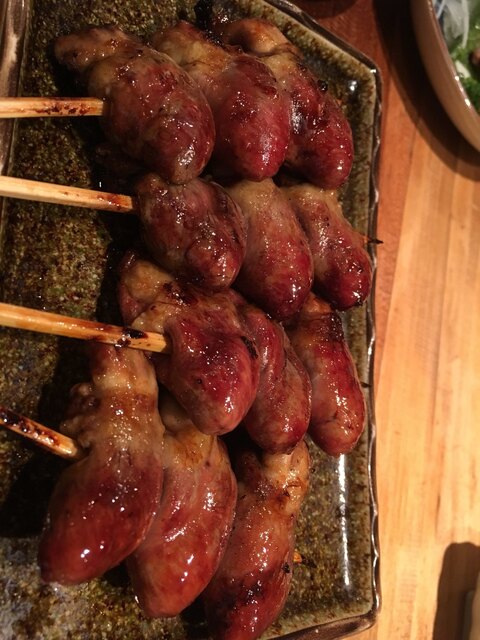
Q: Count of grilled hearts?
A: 12